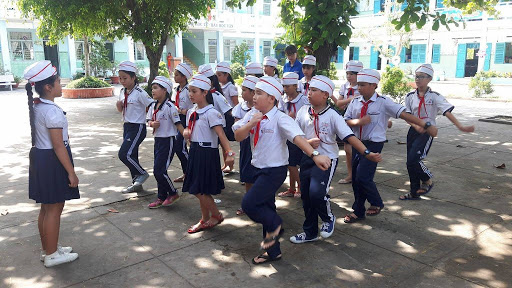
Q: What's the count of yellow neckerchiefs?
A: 0